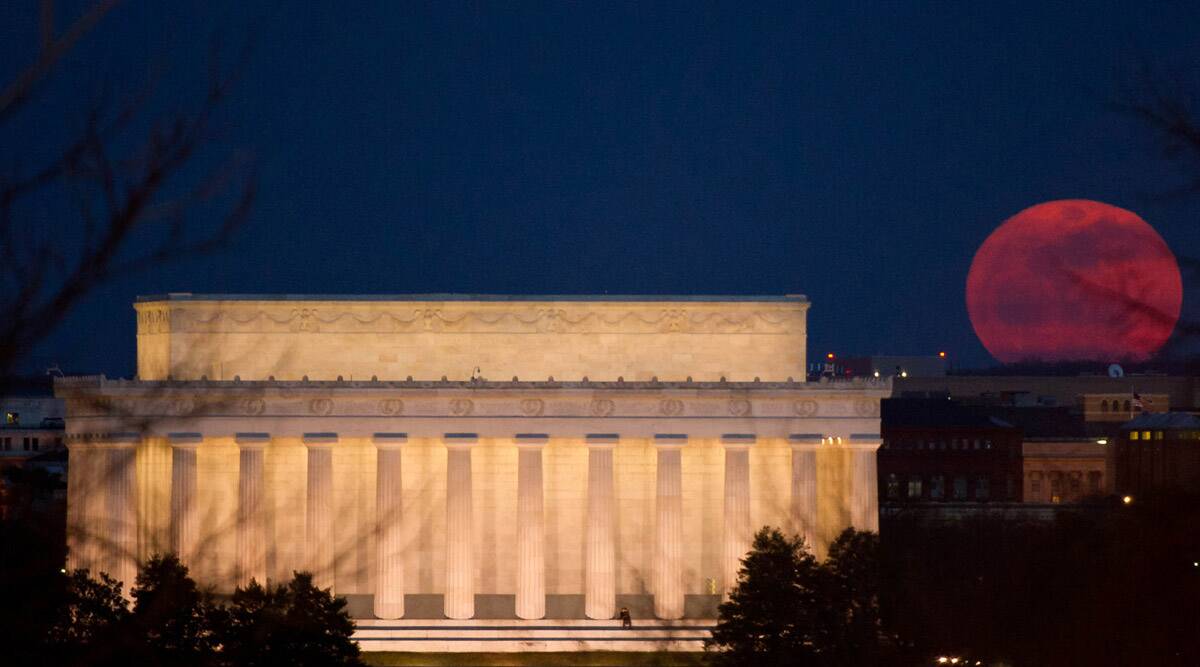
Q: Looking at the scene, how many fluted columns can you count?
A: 12